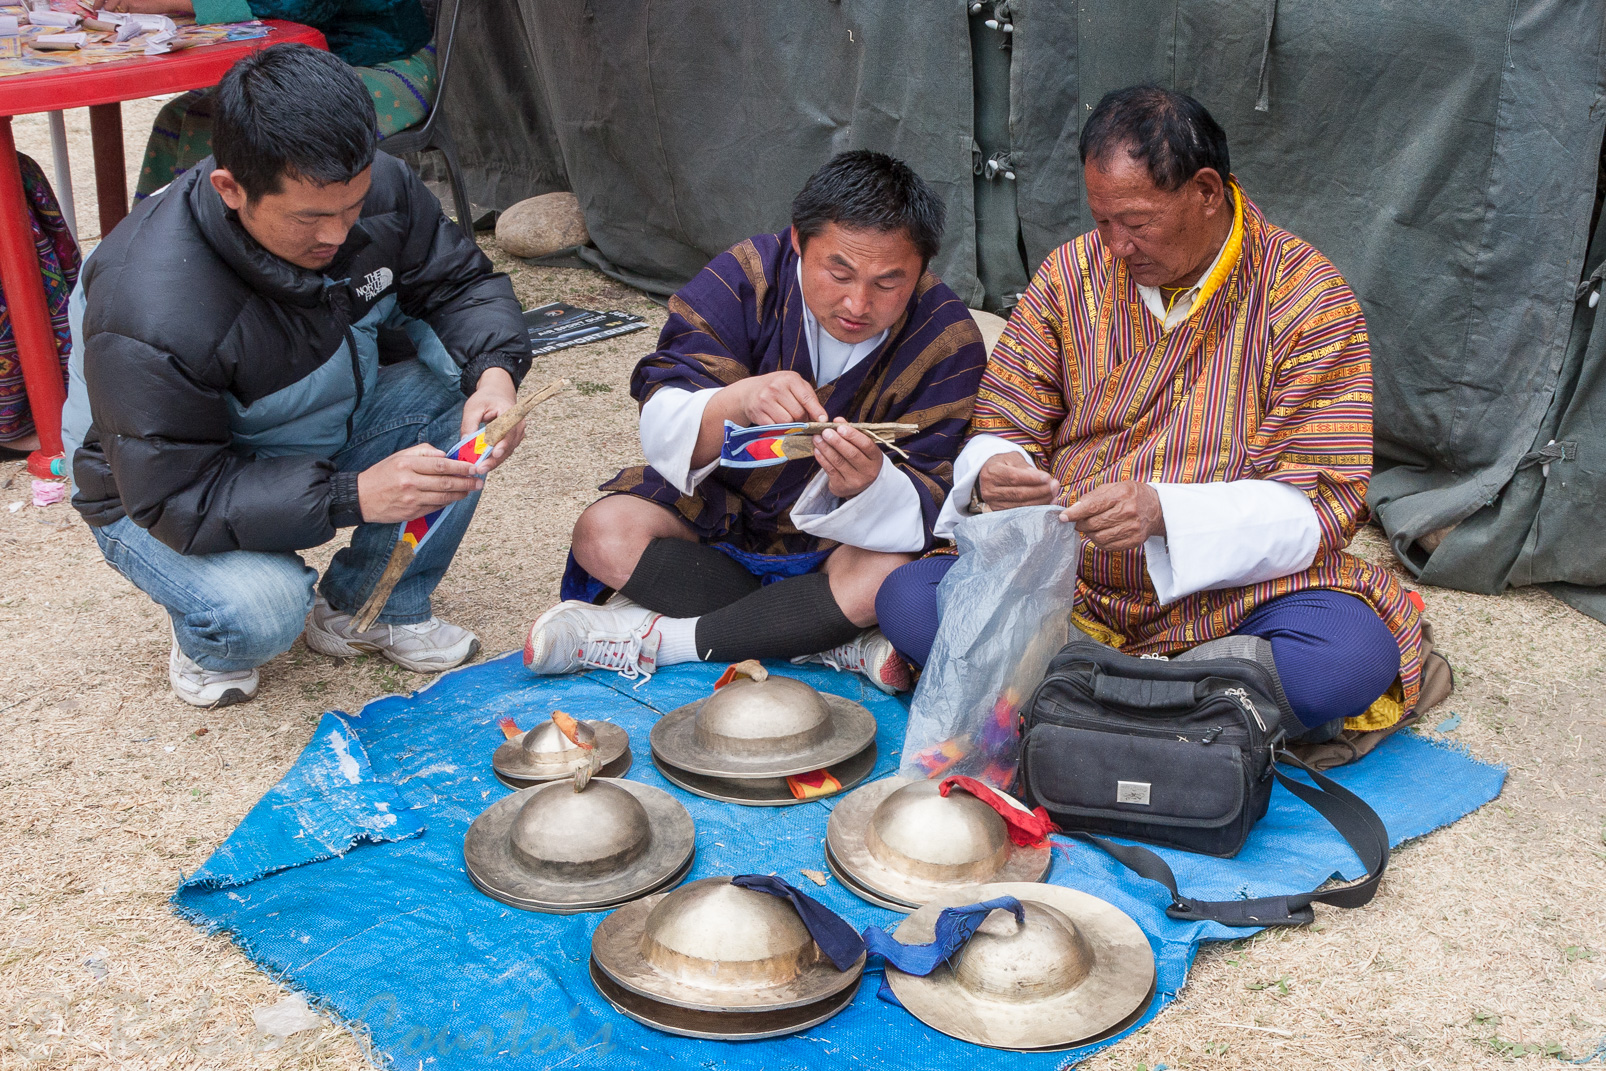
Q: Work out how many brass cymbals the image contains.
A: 12